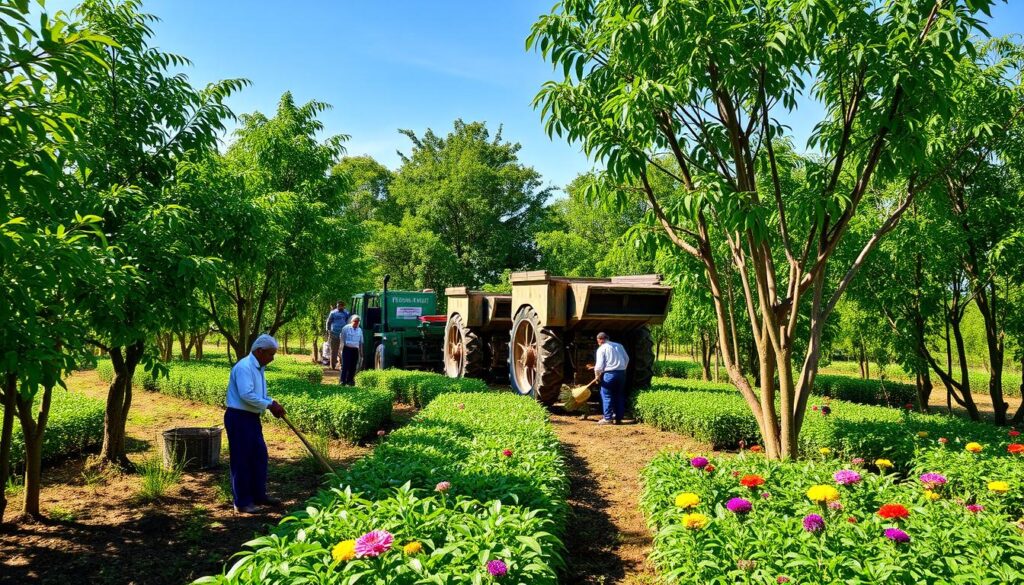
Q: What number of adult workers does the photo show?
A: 4